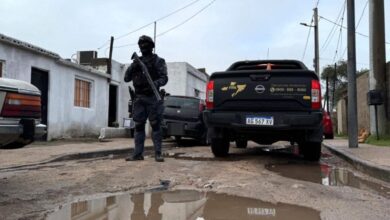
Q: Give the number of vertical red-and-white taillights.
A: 2